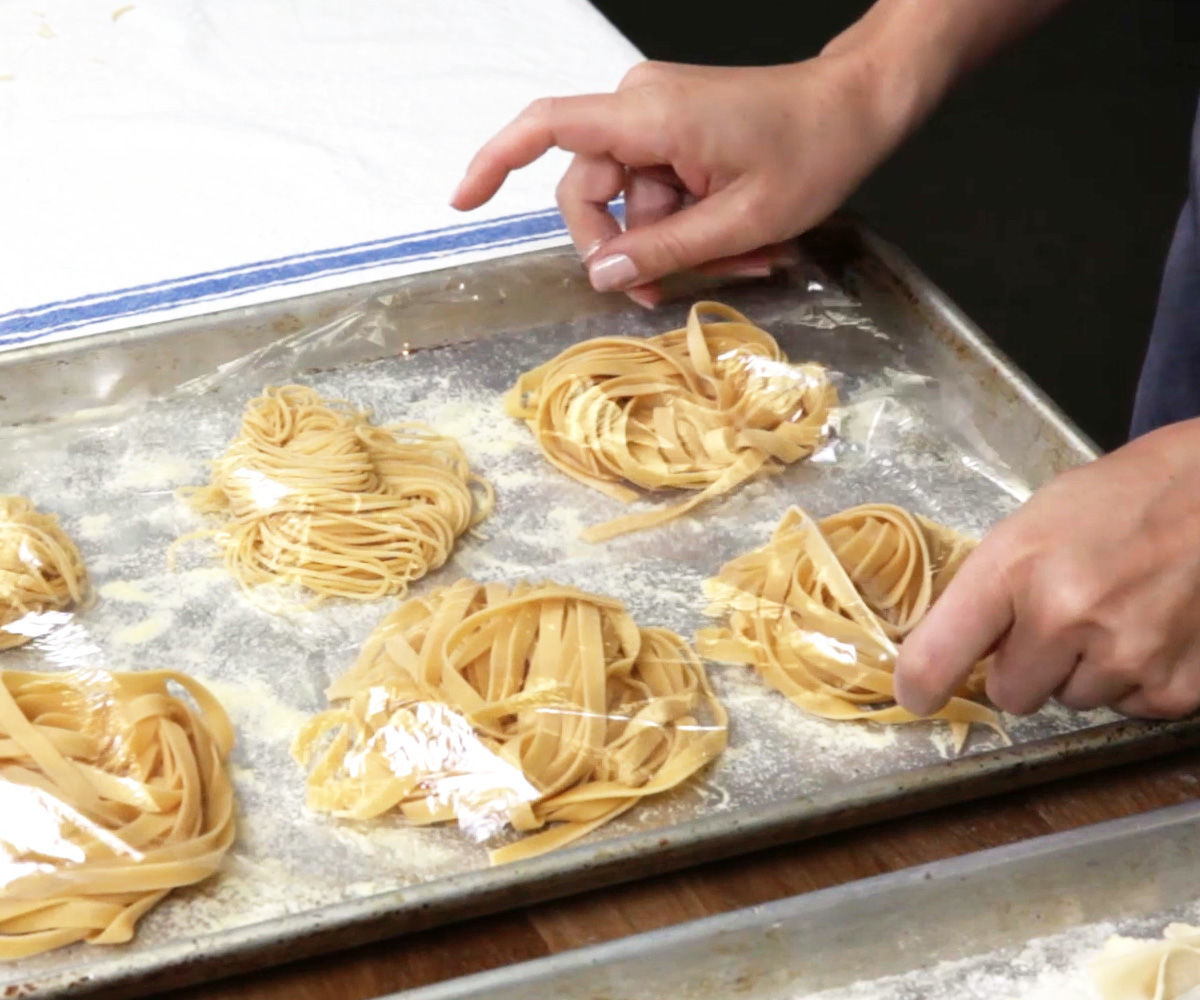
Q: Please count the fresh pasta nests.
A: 6